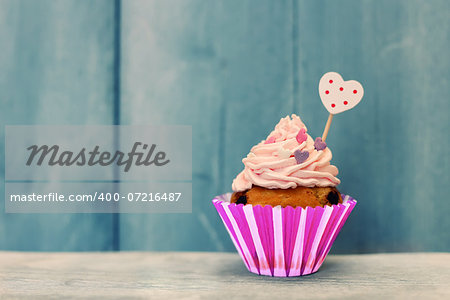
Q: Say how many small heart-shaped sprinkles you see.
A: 4